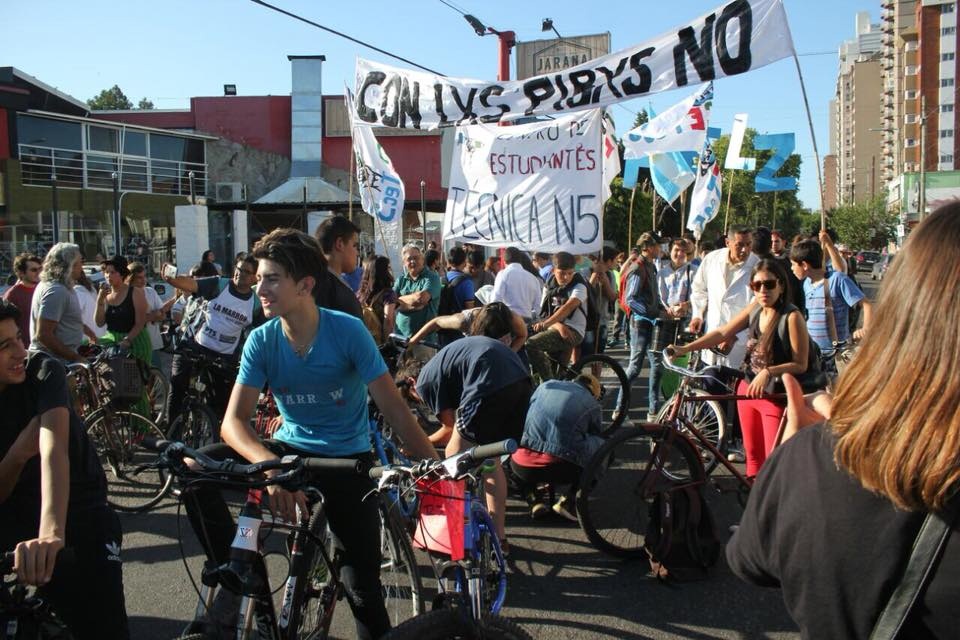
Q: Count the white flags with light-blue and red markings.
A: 2